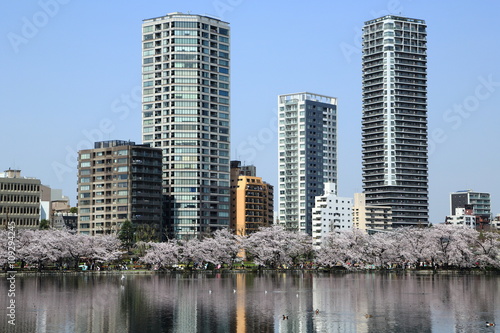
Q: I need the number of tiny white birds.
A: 5